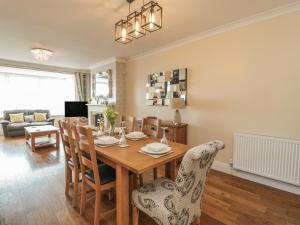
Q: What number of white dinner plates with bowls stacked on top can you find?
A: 3